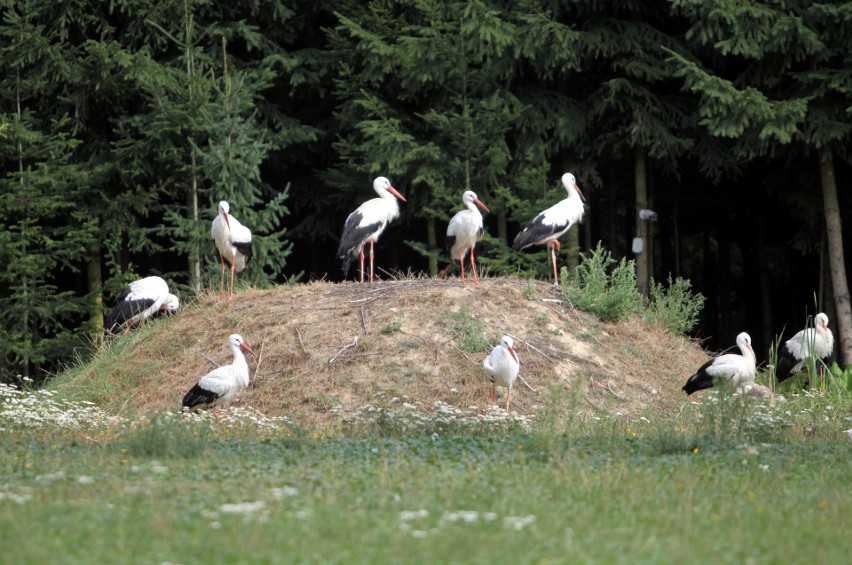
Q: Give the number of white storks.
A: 9